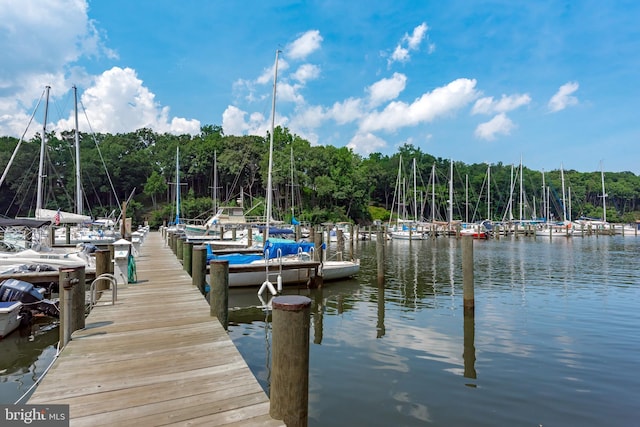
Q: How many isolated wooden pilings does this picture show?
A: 2